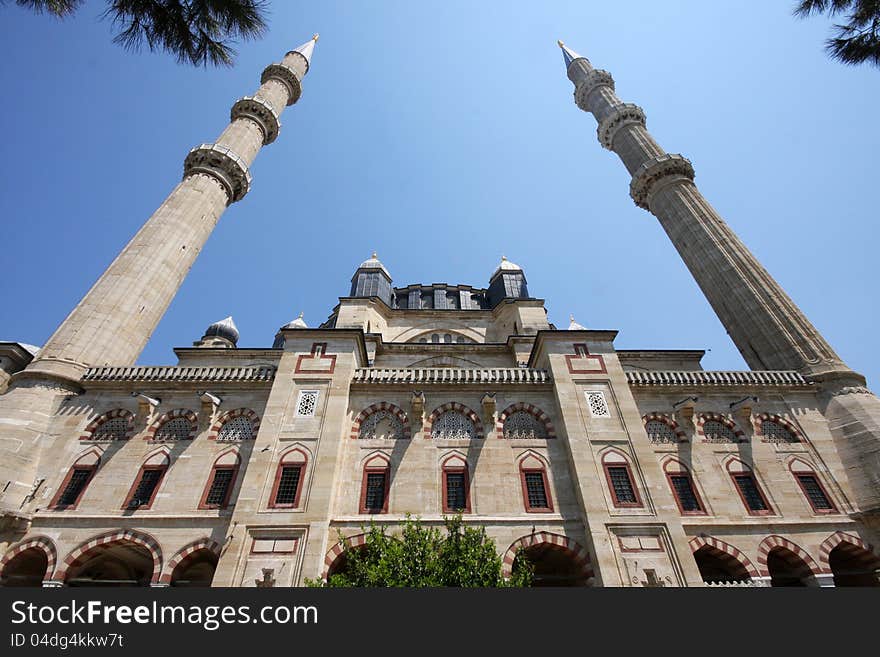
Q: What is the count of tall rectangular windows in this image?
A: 11